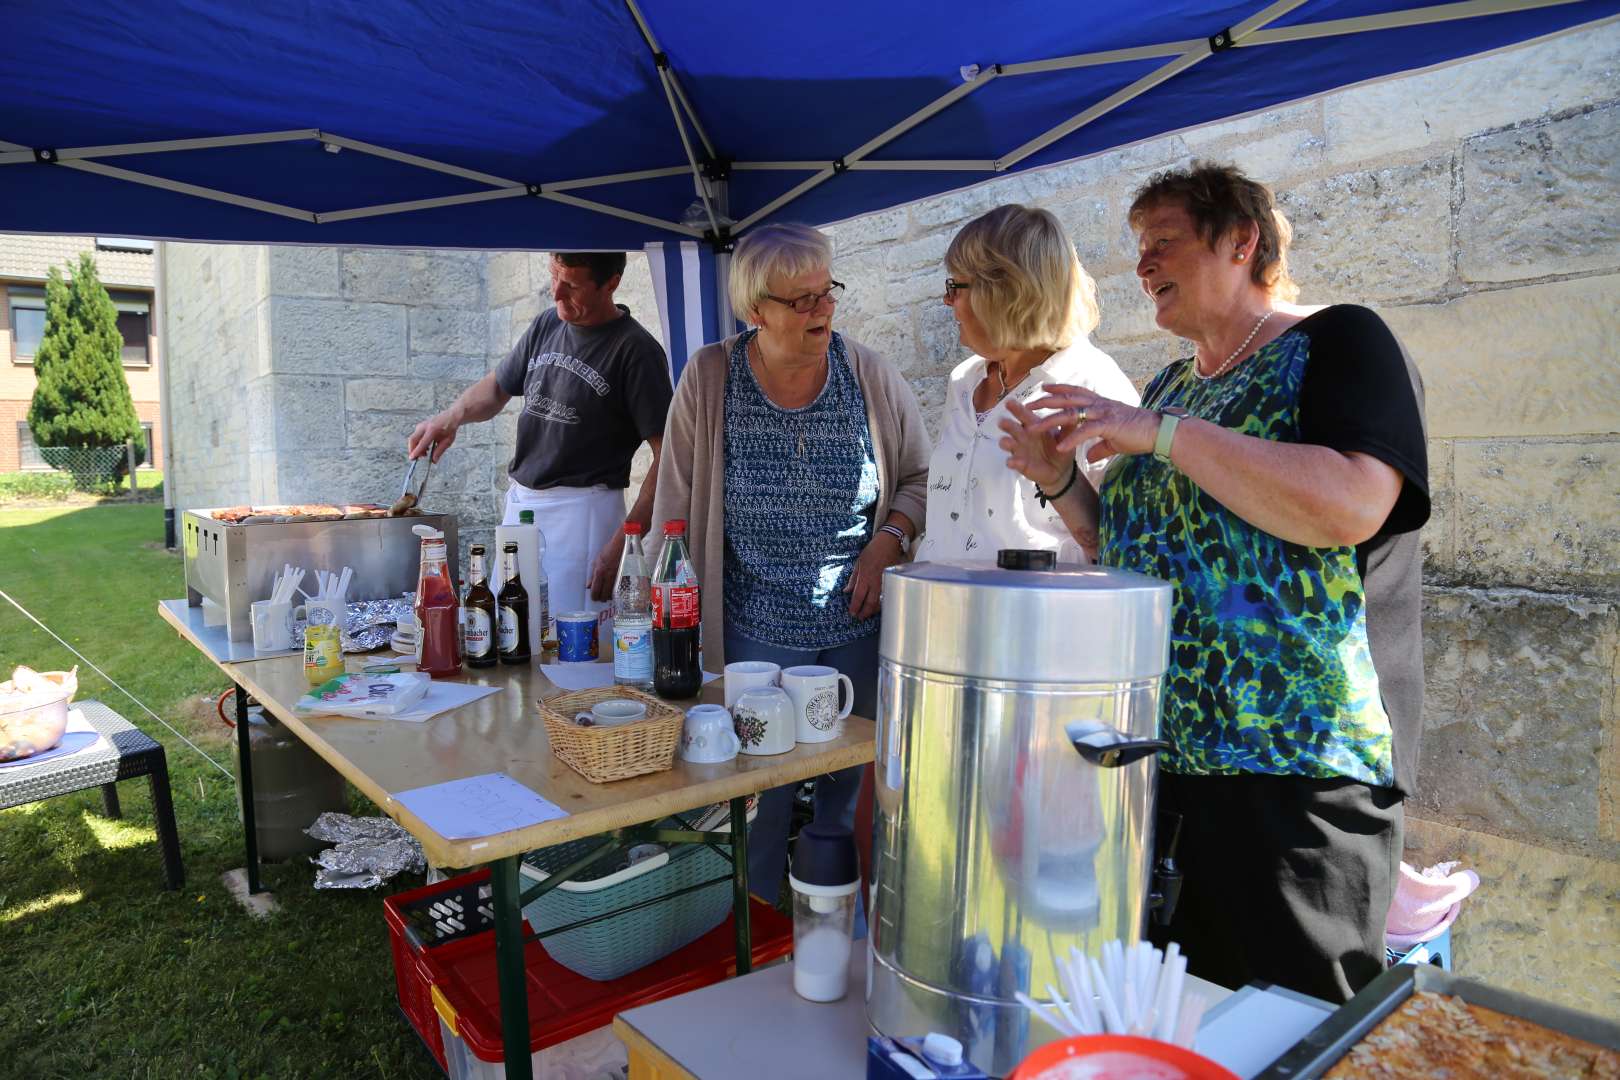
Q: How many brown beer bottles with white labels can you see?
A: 2